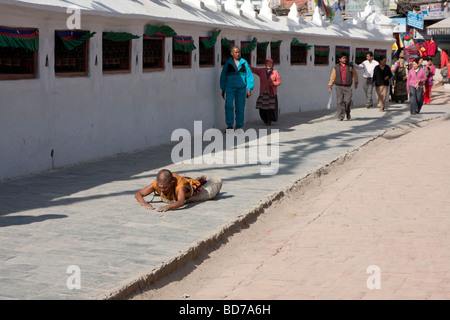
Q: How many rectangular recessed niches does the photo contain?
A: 15